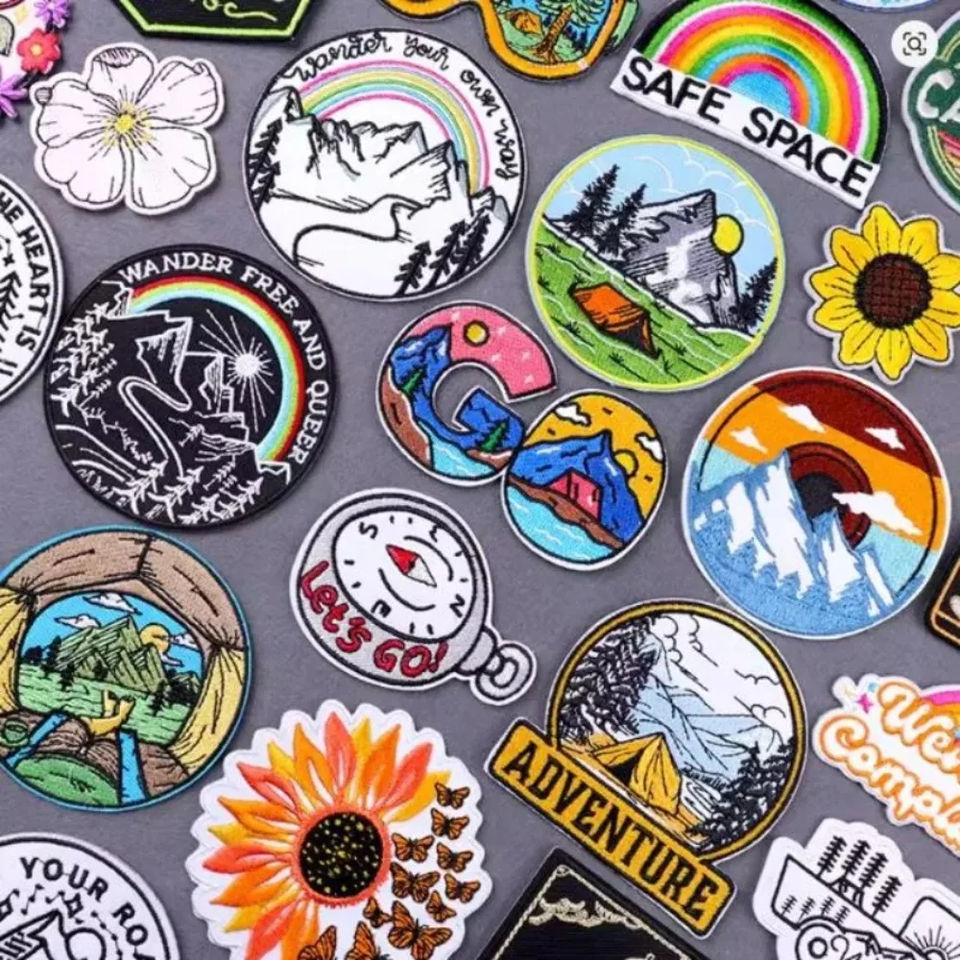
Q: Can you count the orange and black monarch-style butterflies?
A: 11